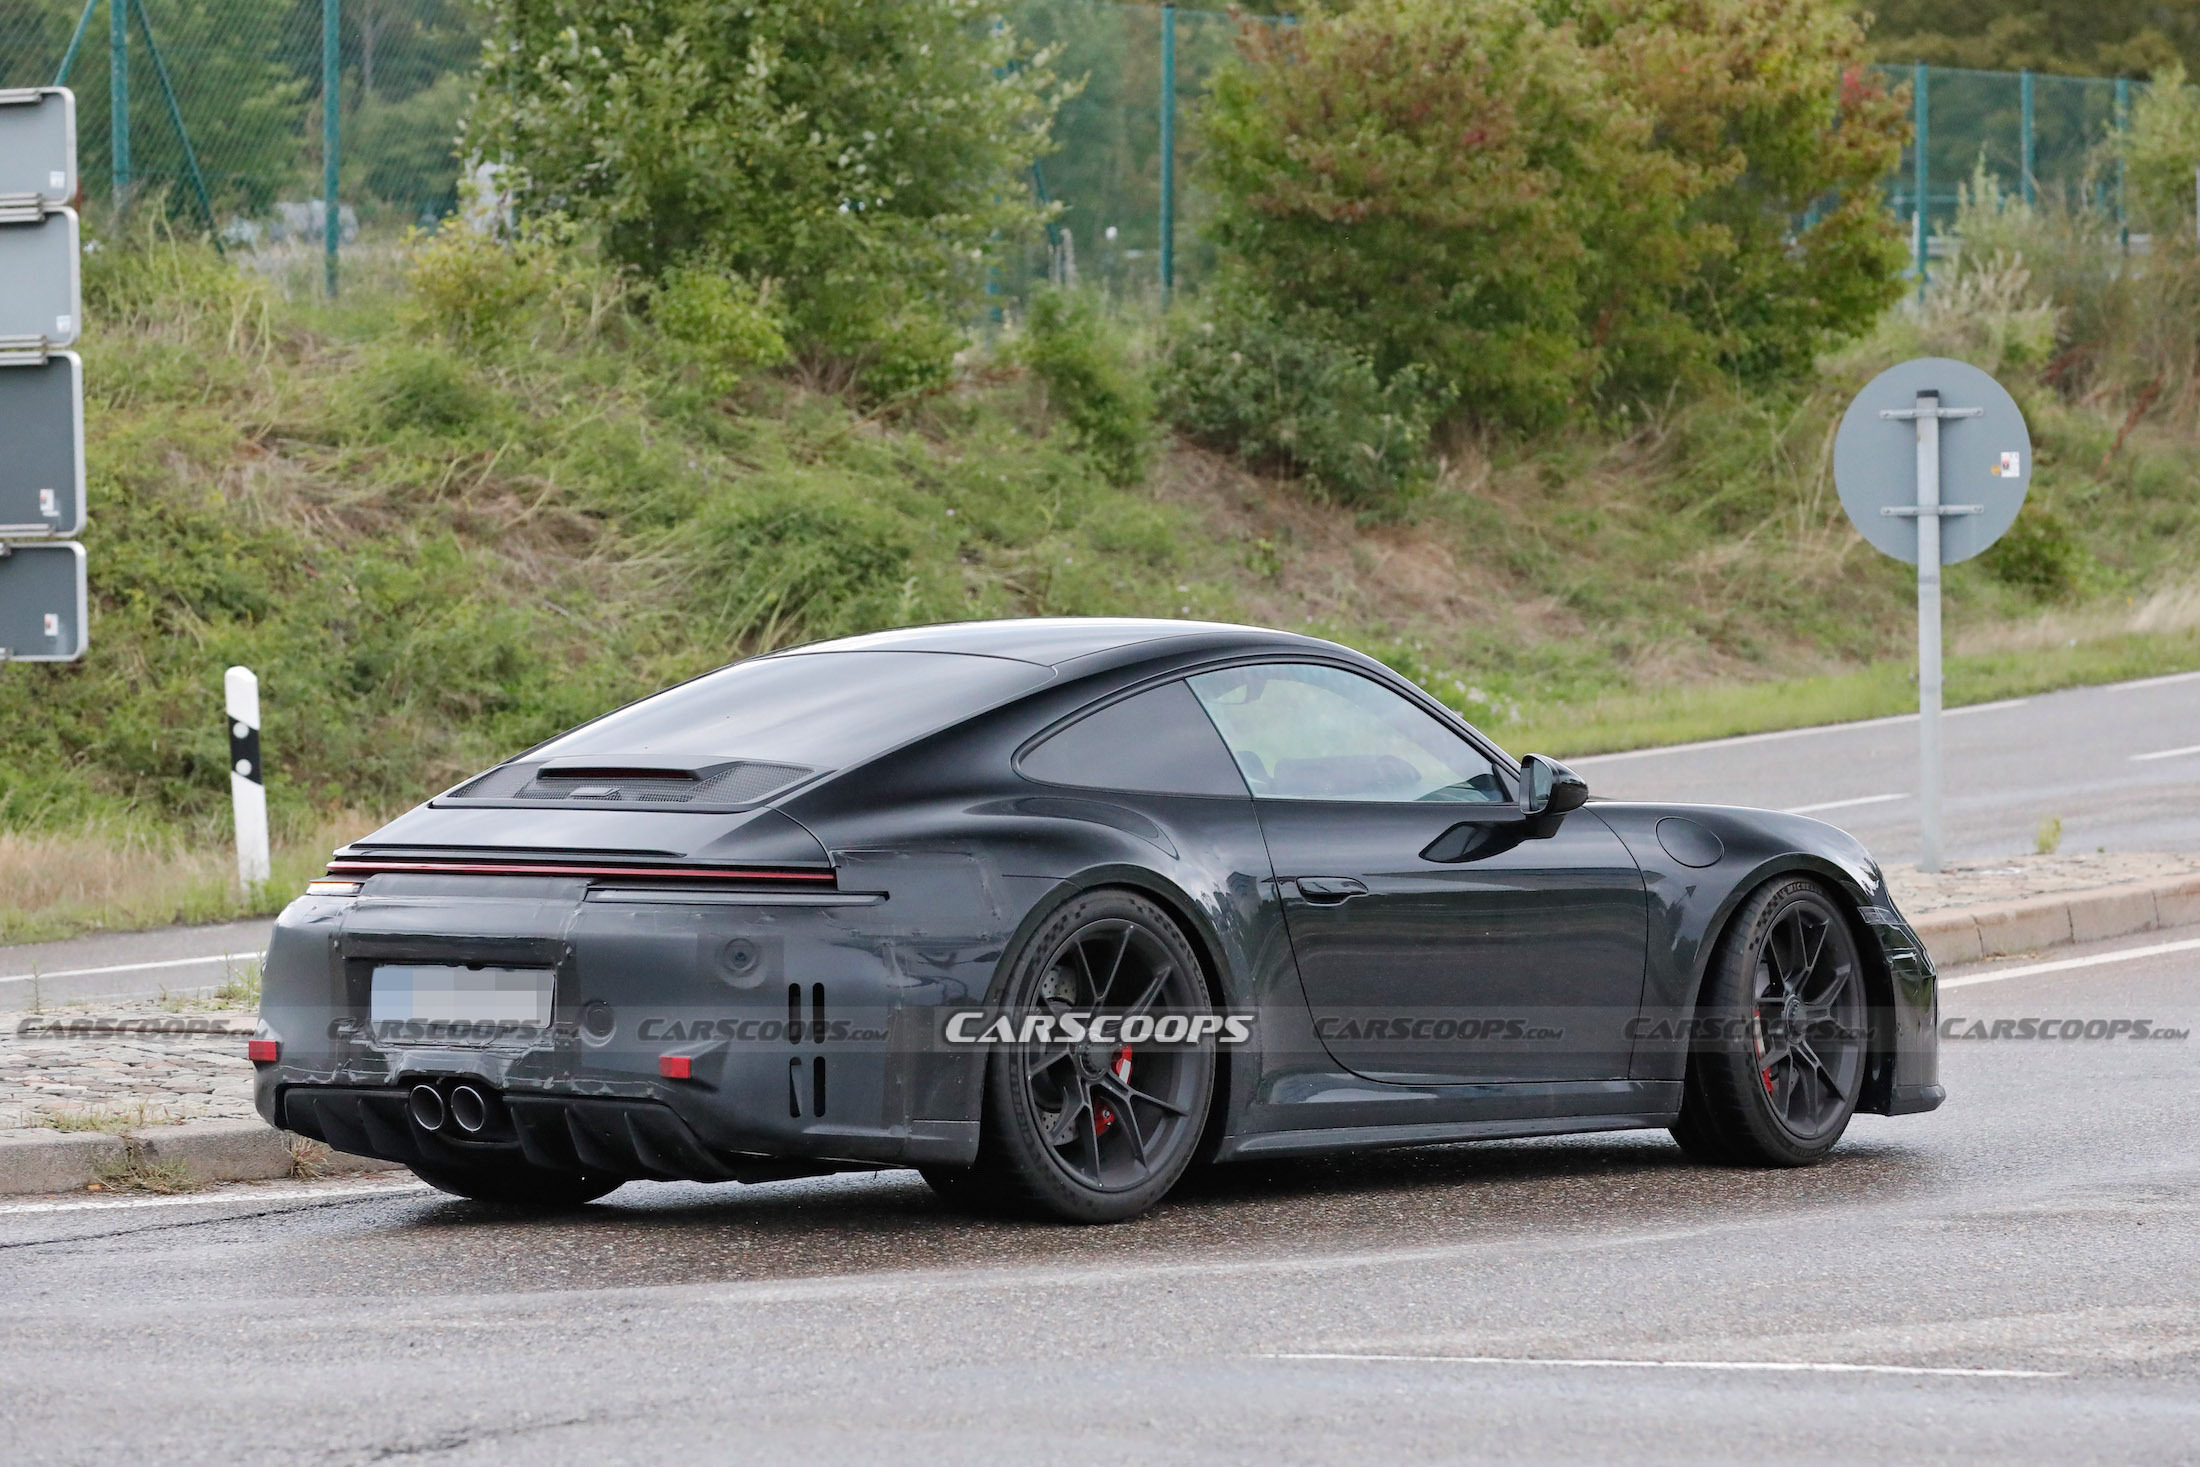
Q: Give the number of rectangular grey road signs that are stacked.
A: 4